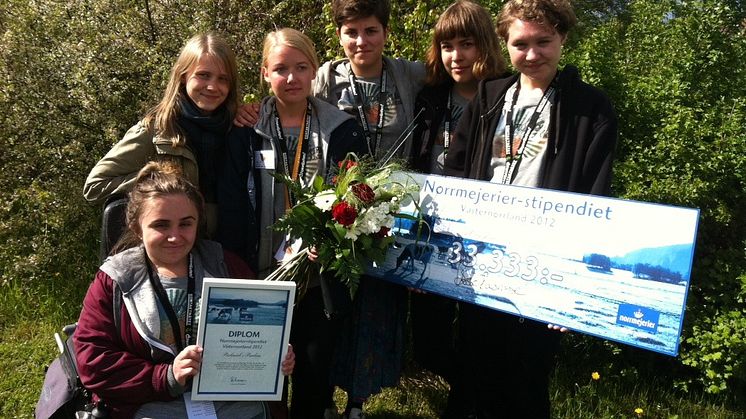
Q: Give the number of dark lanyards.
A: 5